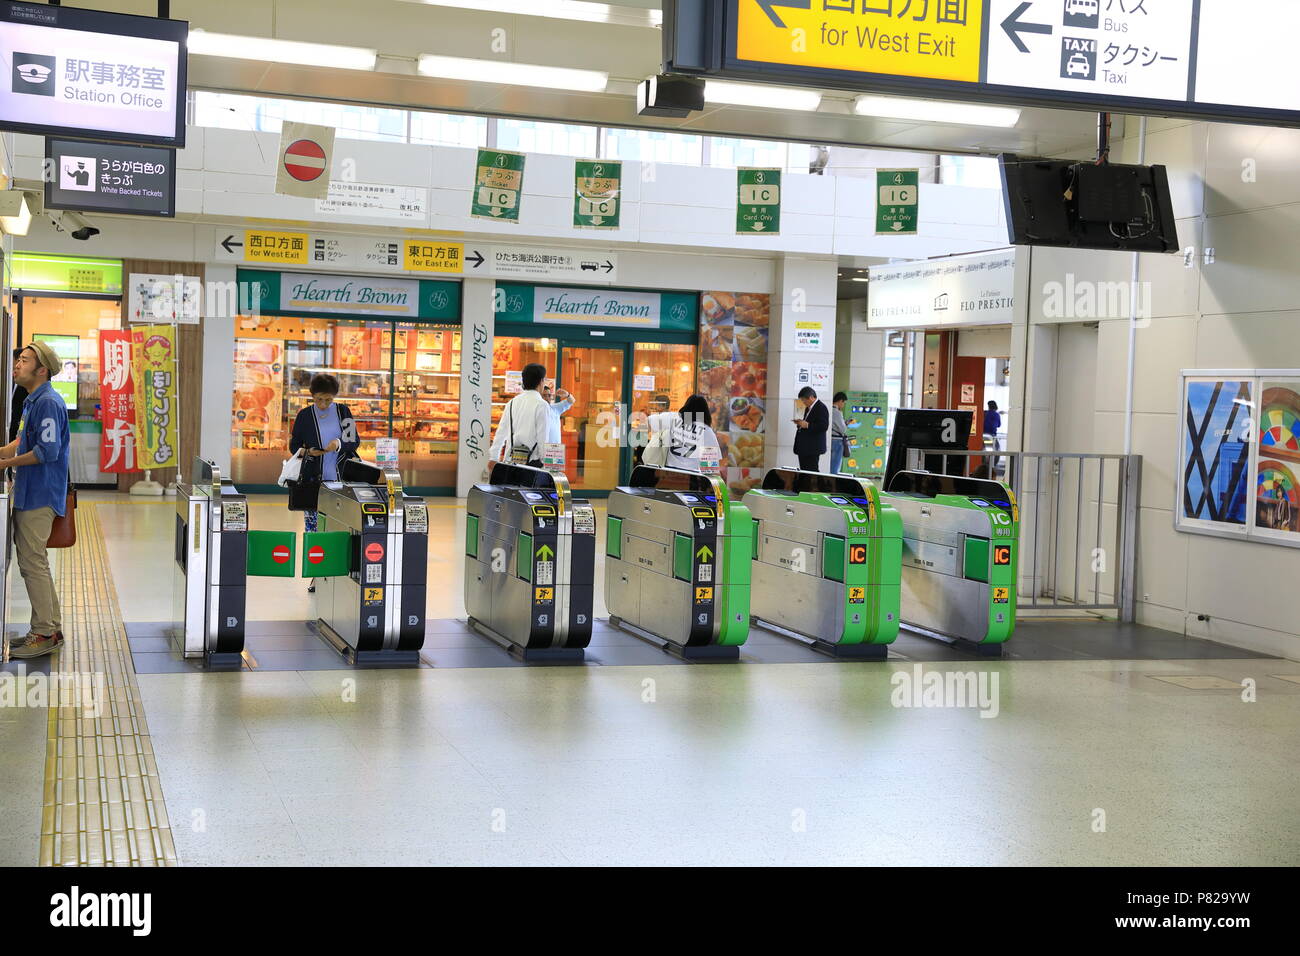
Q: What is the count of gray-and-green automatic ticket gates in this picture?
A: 3